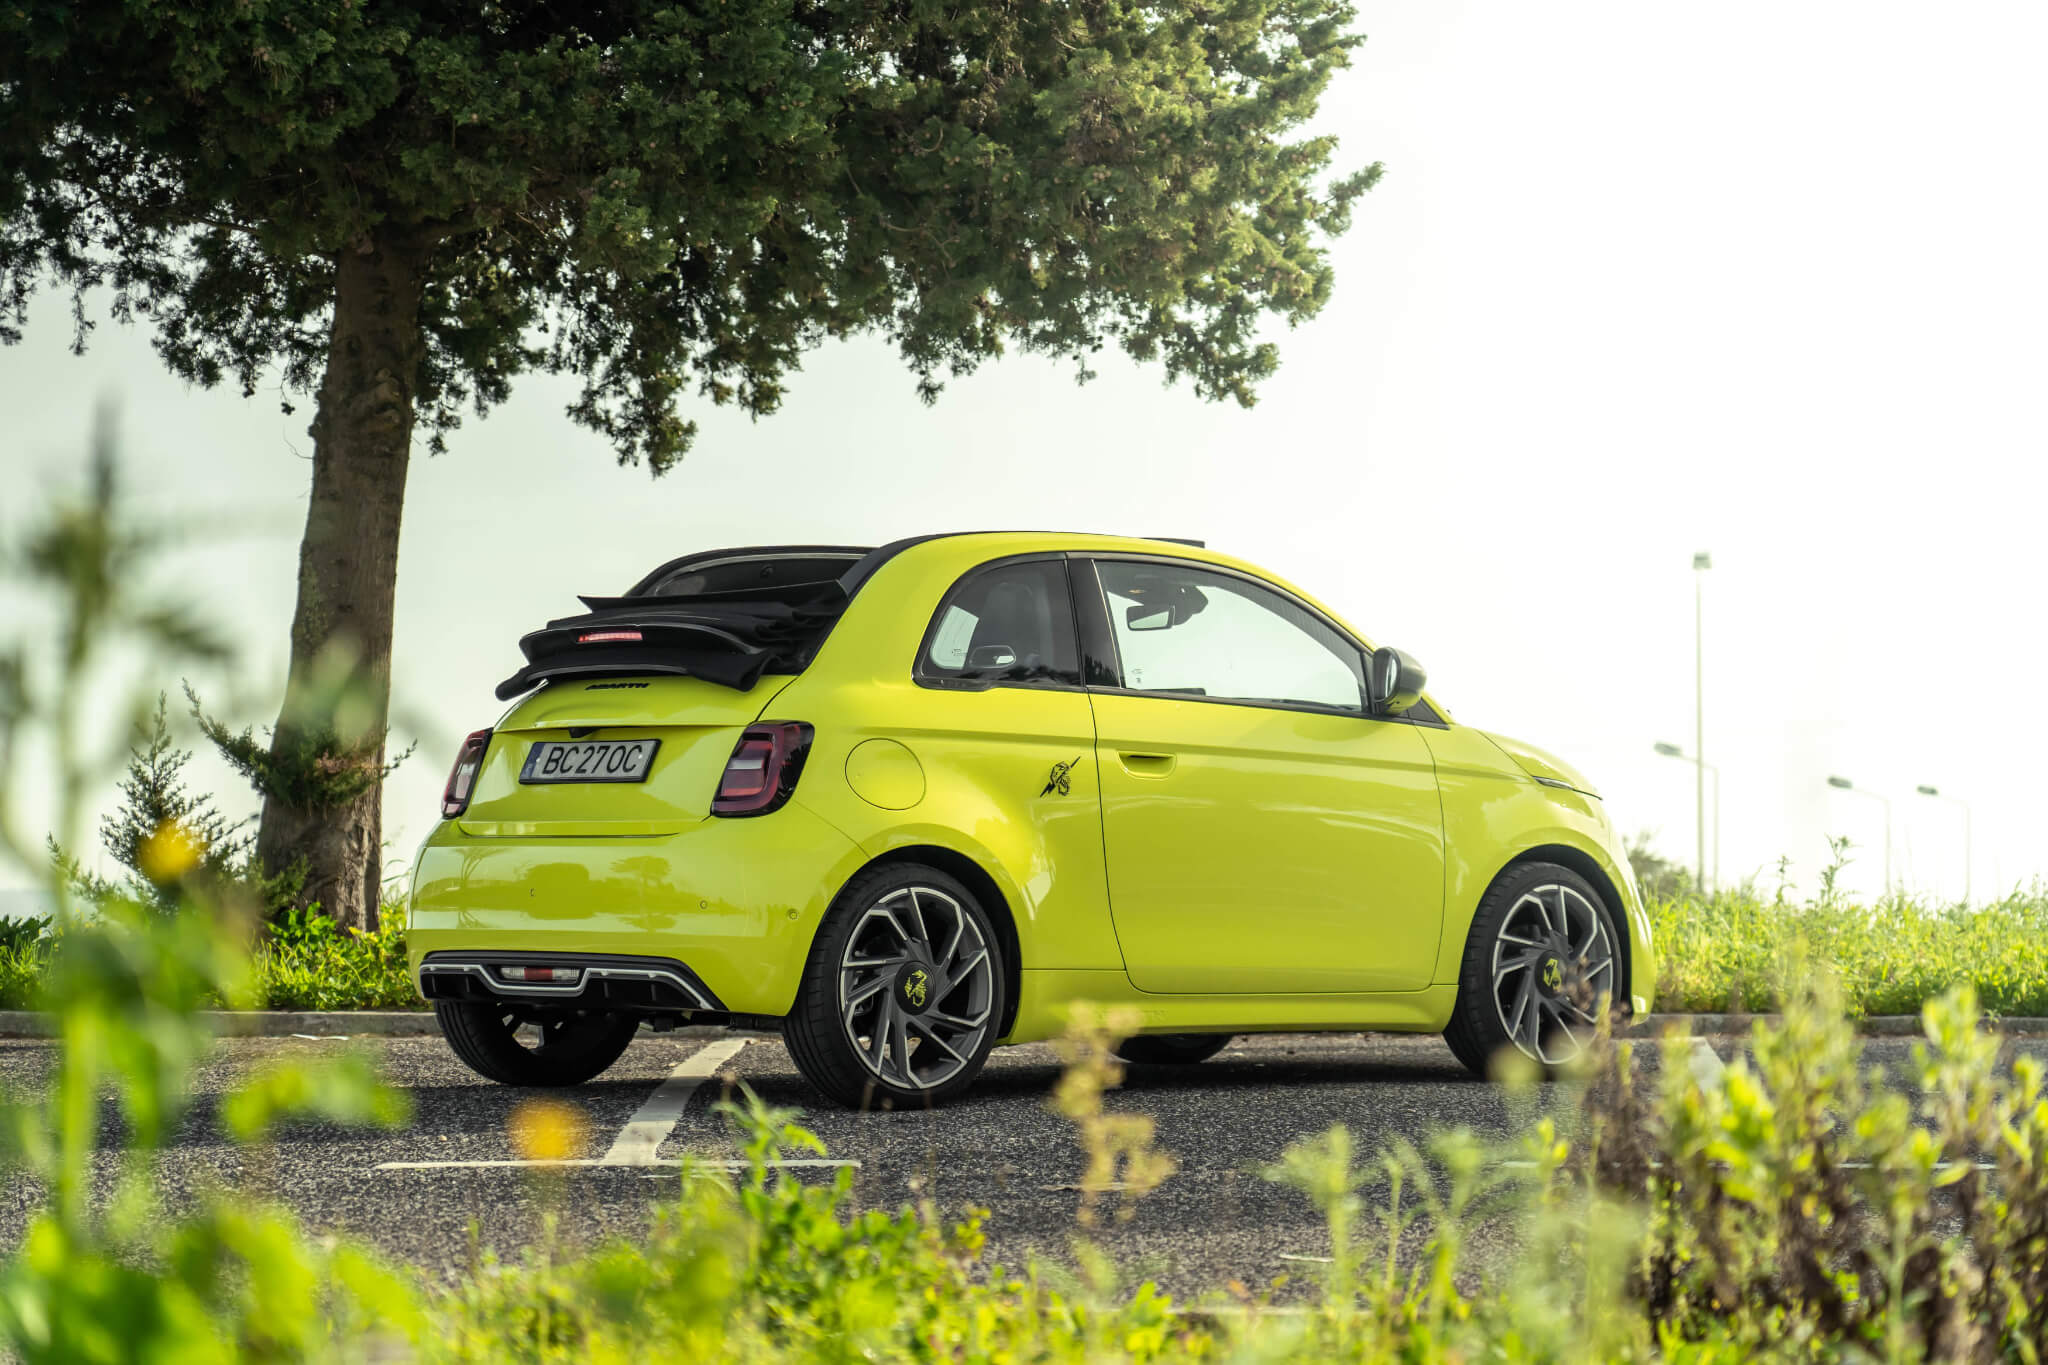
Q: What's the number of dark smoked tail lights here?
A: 2